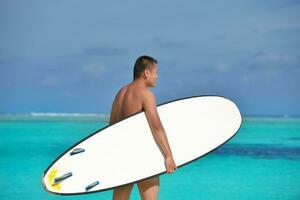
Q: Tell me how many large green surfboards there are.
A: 0